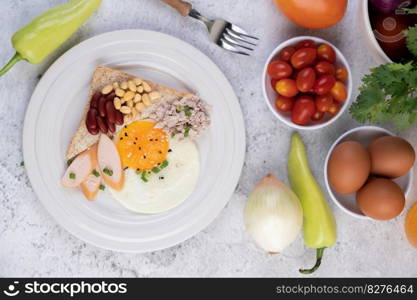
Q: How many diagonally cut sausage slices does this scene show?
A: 3